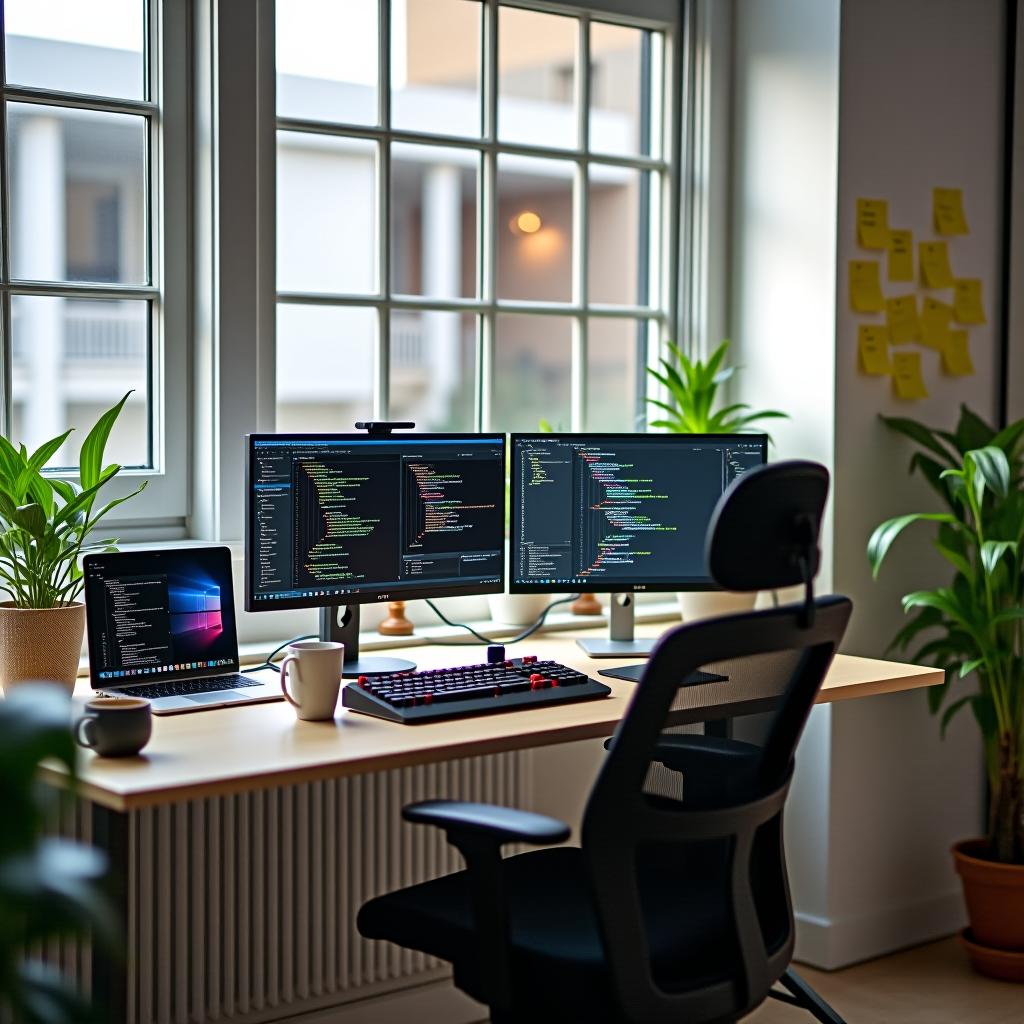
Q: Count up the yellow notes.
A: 11